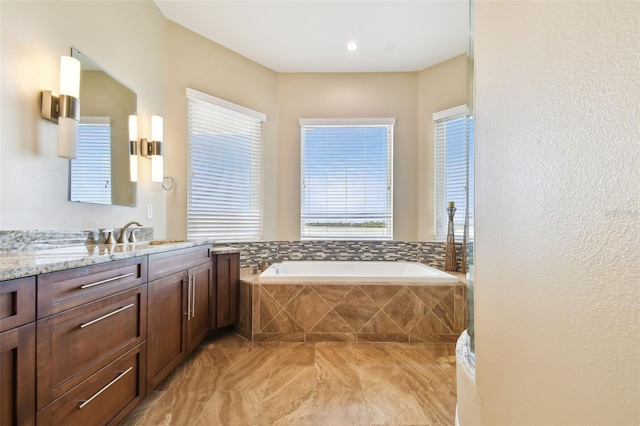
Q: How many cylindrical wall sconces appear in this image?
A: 2